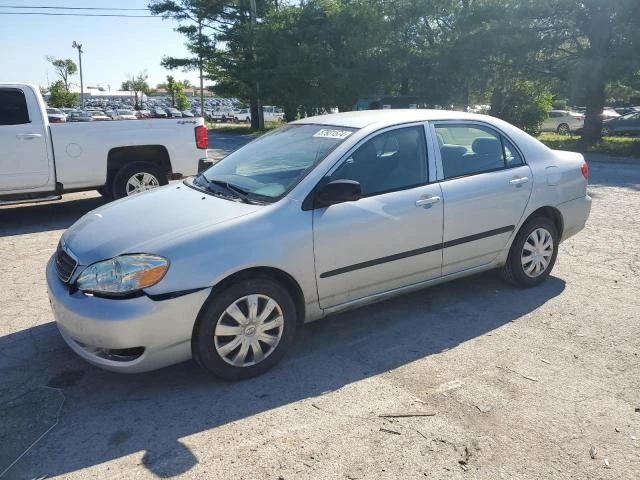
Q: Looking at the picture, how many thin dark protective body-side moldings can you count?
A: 2